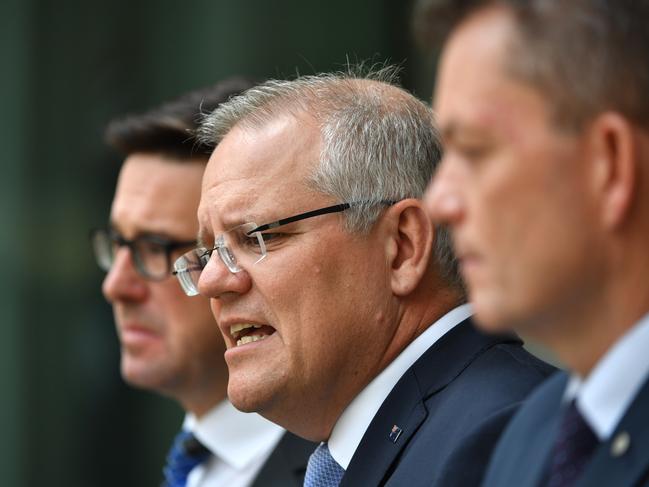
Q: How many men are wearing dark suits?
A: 3